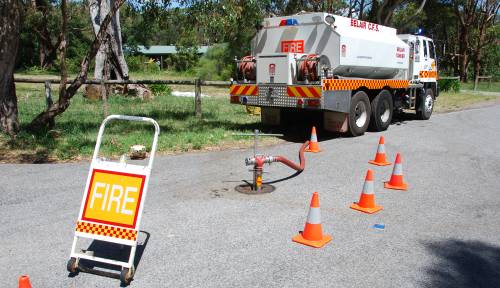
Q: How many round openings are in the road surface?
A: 1